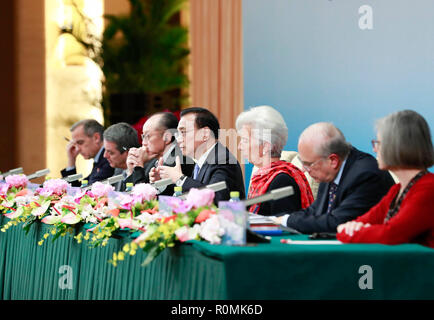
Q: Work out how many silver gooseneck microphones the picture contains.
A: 7